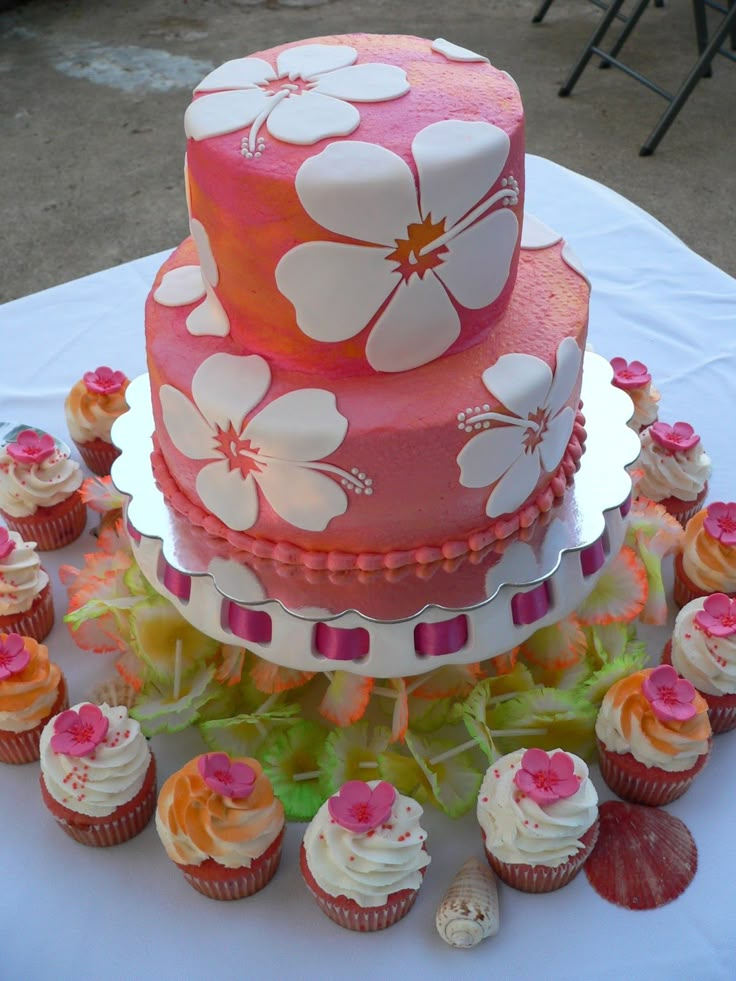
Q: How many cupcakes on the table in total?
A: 13